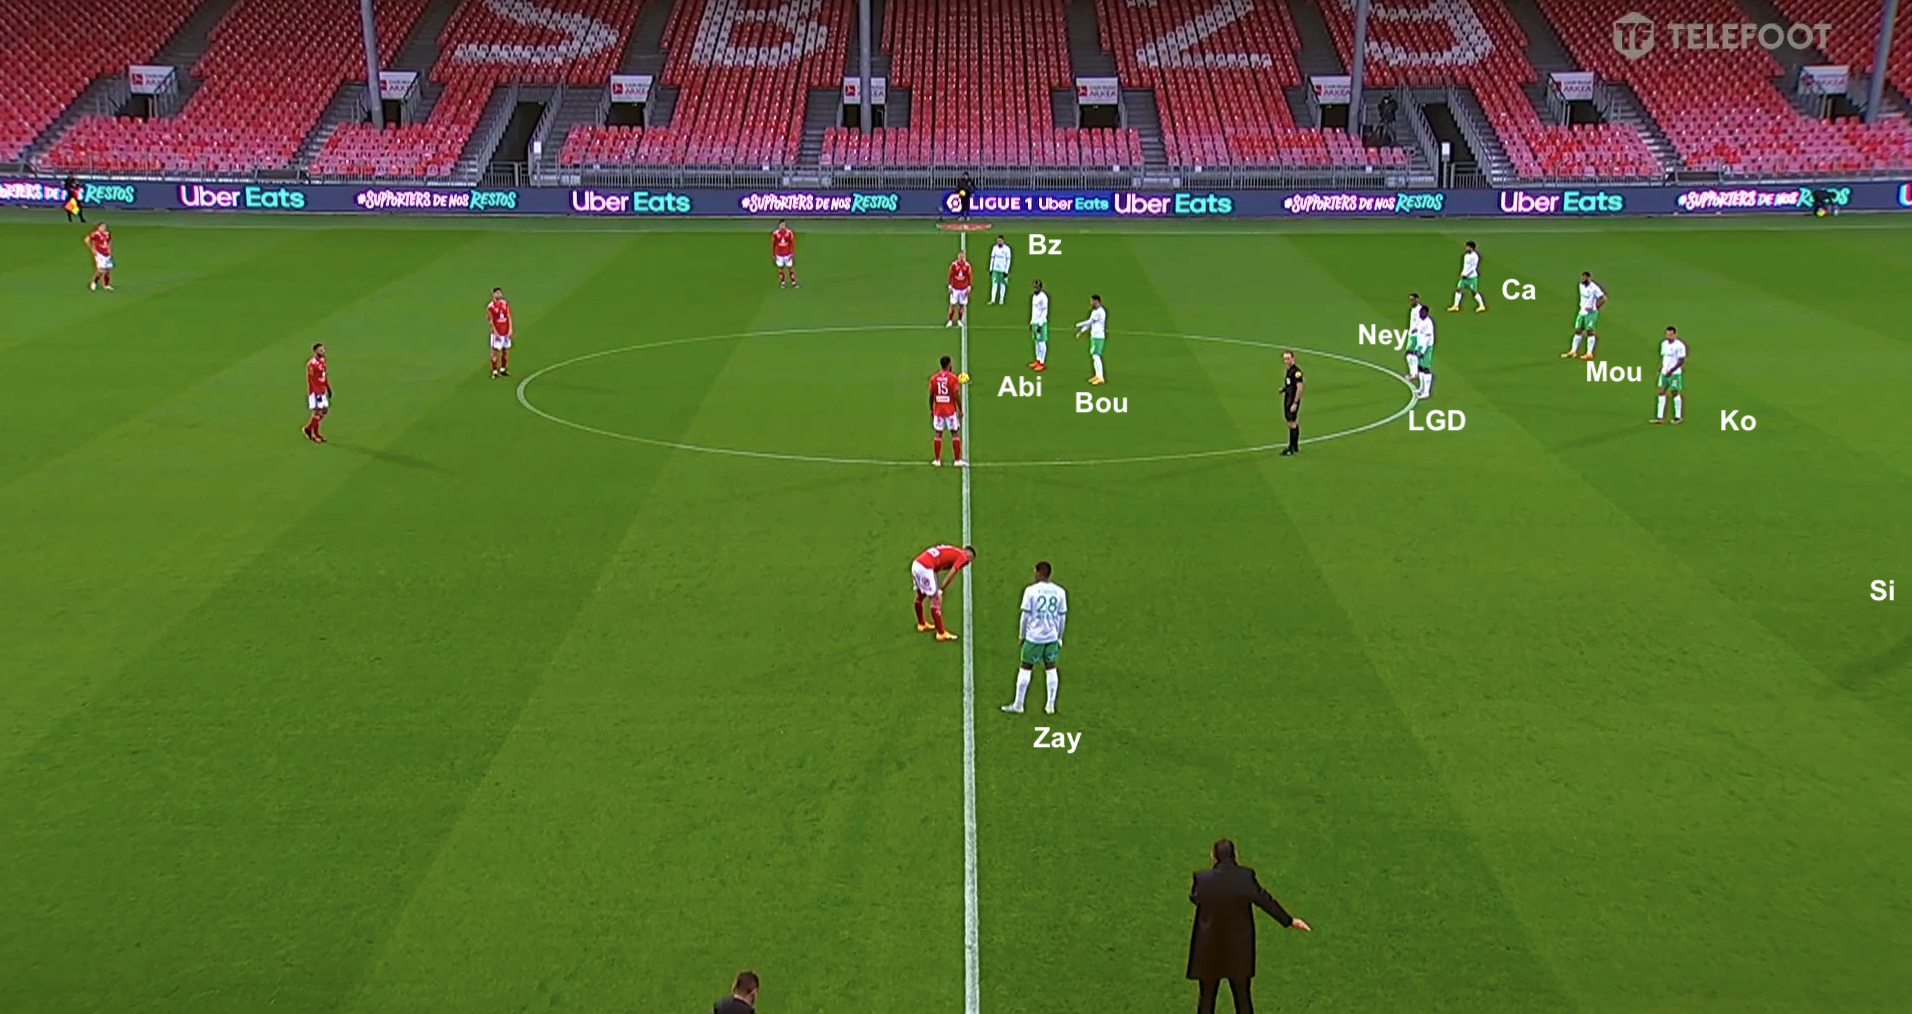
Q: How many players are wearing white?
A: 9